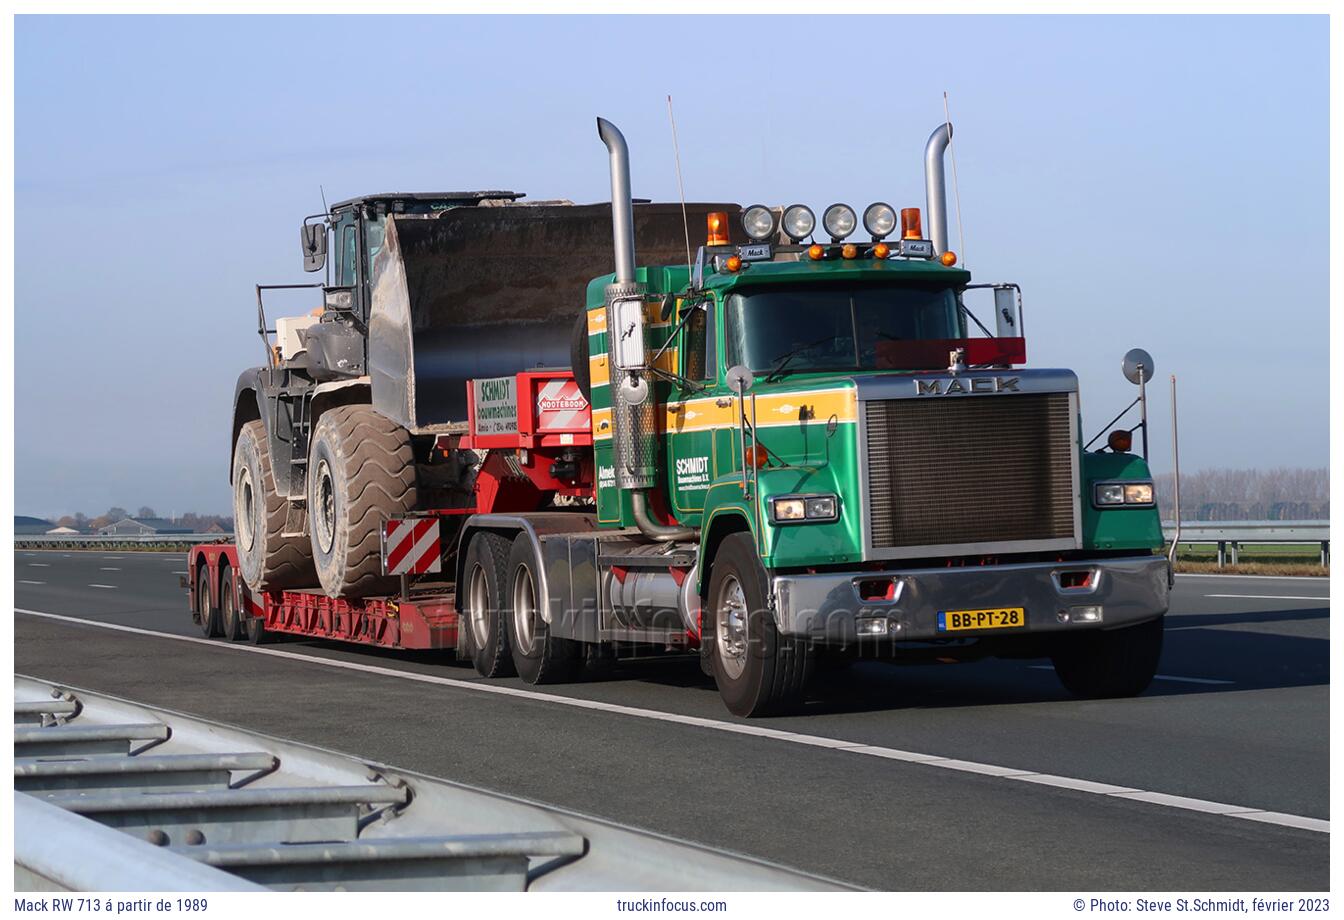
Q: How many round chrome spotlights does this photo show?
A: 4